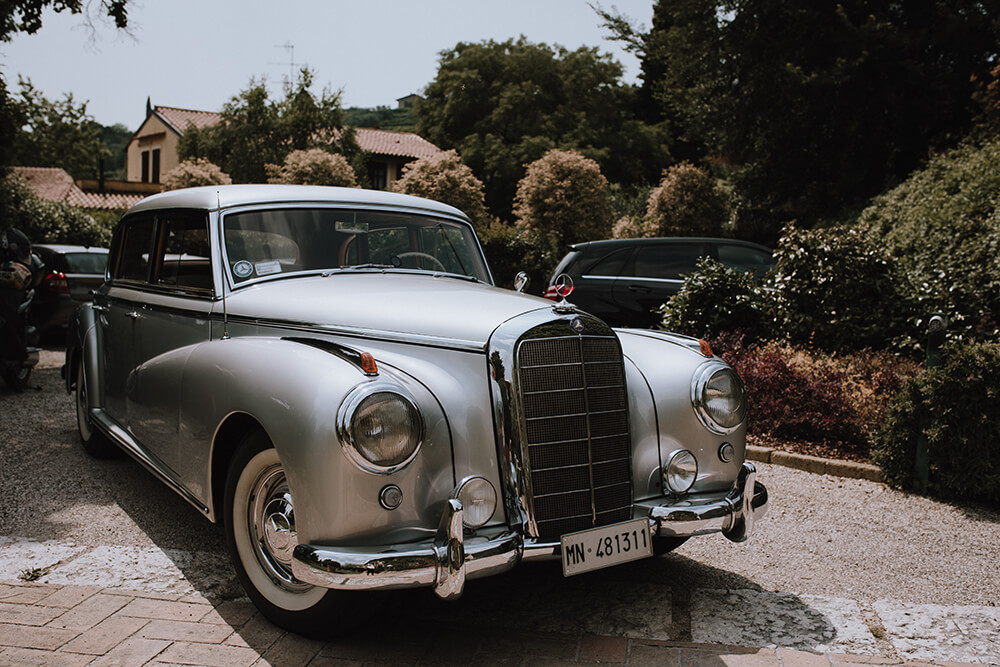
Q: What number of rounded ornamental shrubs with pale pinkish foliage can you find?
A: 5